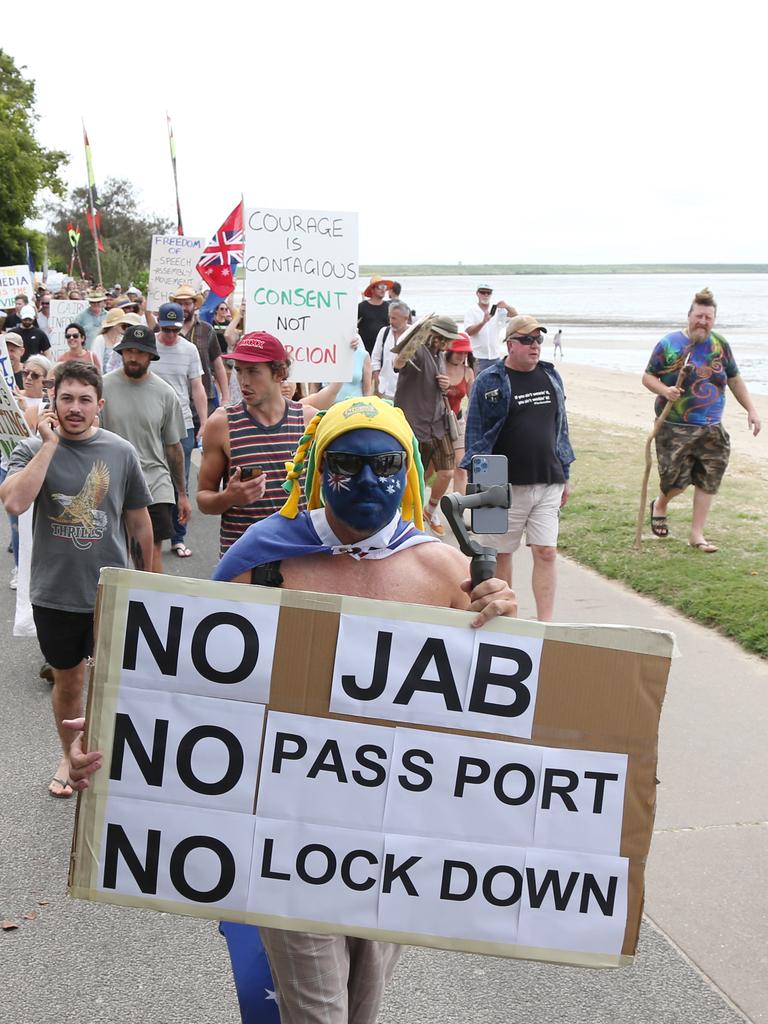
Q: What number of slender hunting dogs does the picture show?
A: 0